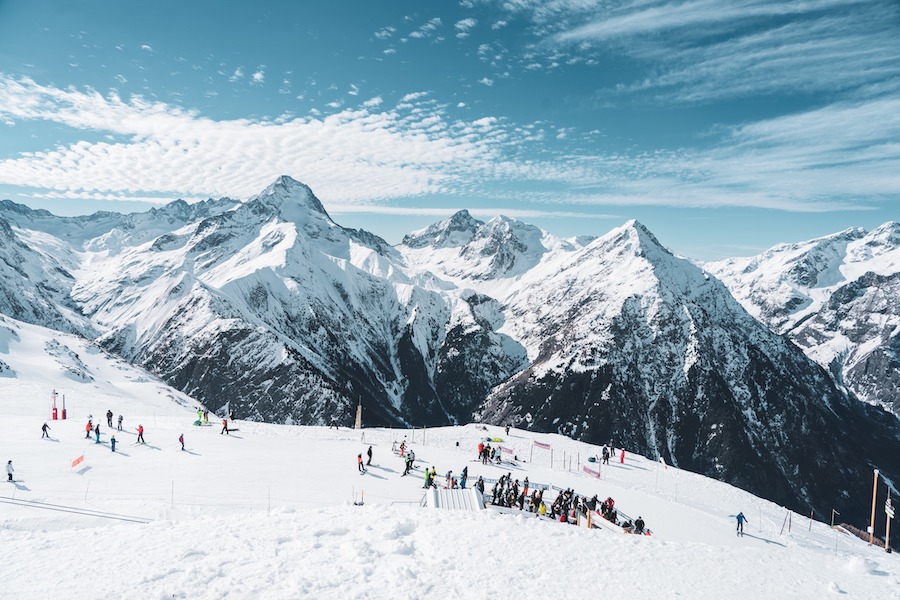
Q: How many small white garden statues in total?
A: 0